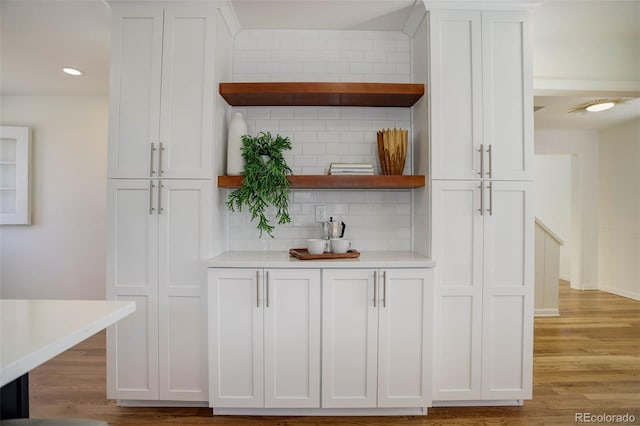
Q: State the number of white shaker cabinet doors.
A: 12